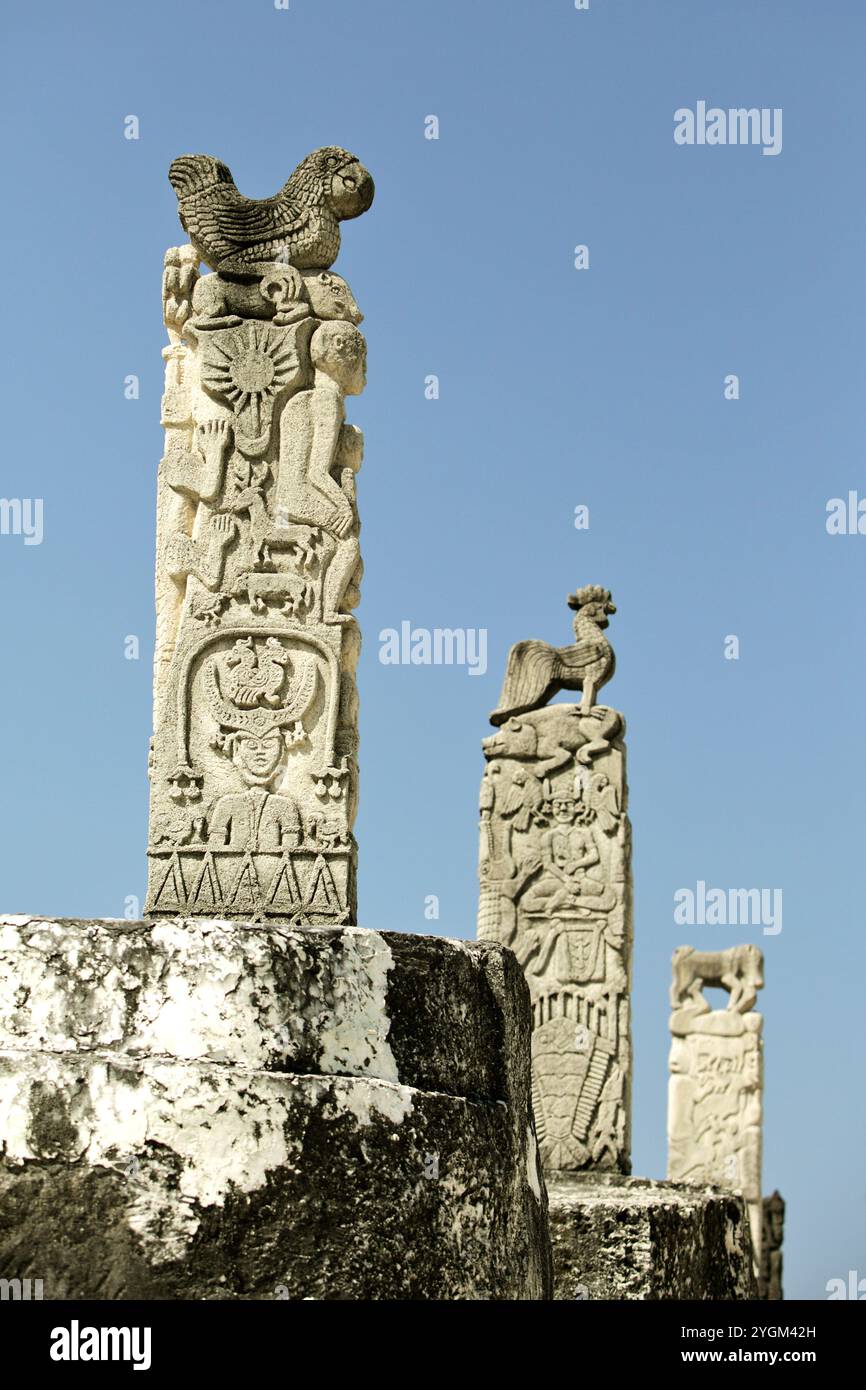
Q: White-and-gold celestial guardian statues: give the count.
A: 0